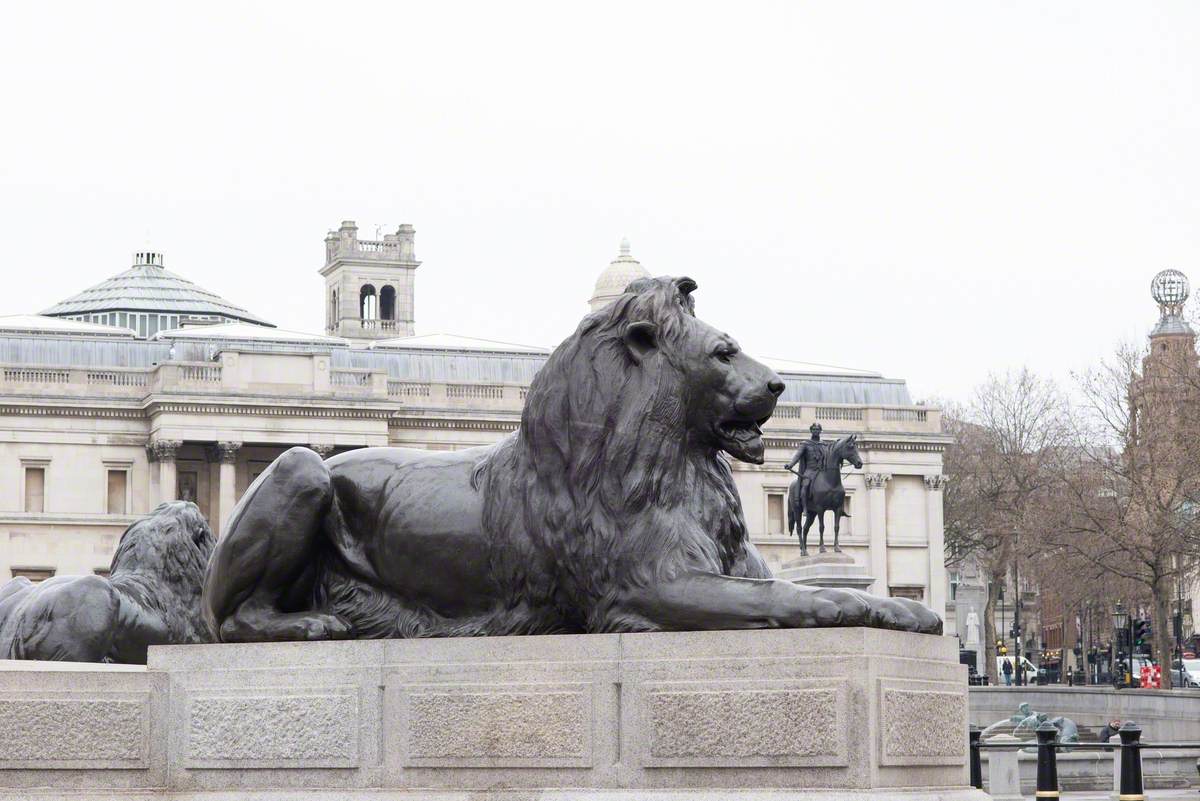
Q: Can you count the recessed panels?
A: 5